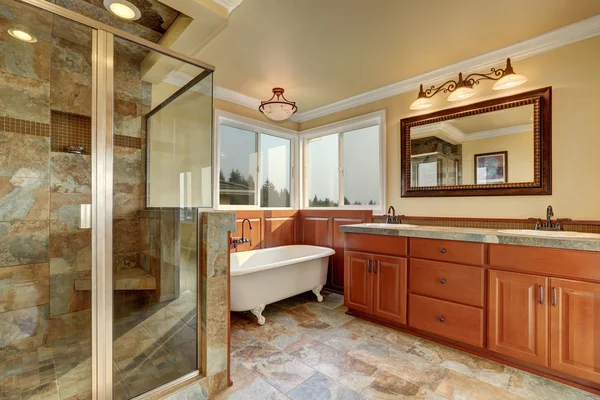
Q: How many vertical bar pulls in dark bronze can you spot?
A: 4